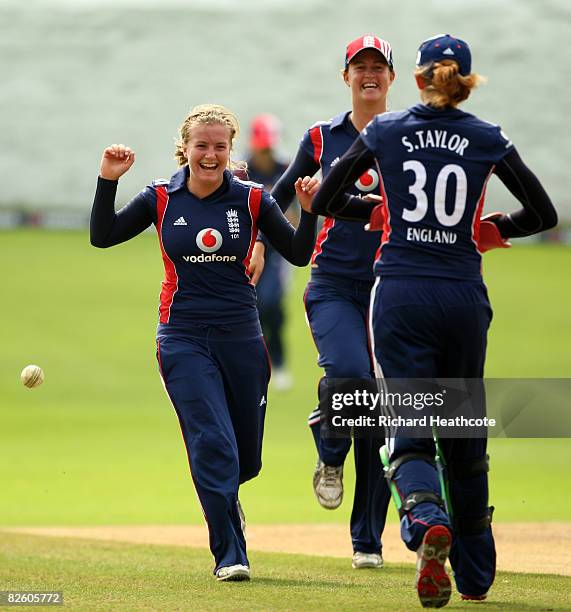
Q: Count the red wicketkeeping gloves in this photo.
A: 2